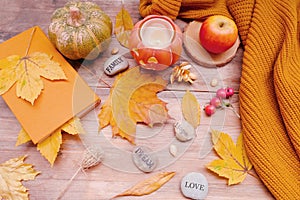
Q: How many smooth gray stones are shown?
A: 4